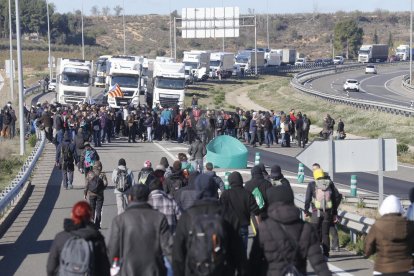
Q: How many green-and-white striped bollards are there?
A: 4